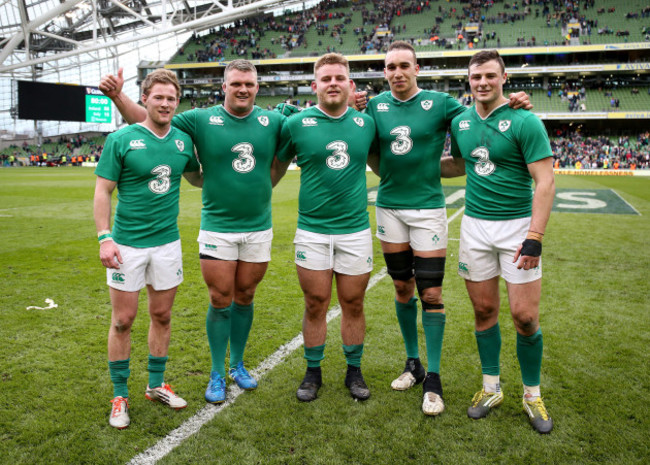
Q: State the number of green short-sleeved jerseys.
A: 5